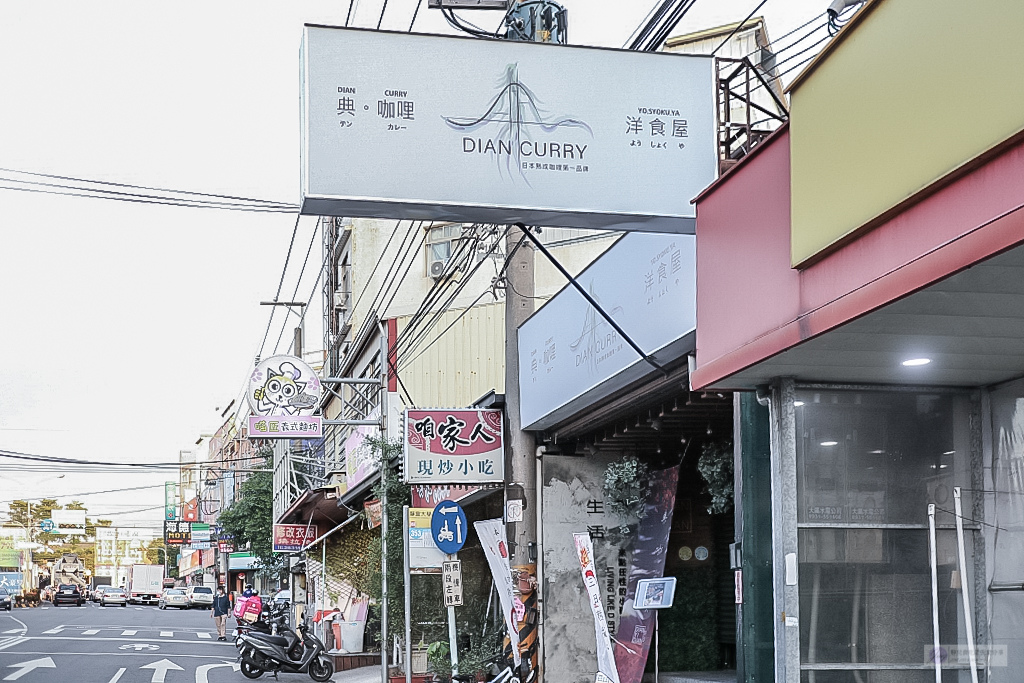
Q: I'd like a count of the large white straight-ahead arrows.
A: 2